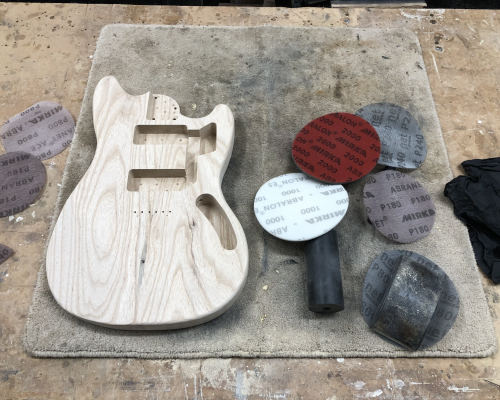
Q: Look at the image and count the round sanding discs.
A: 7